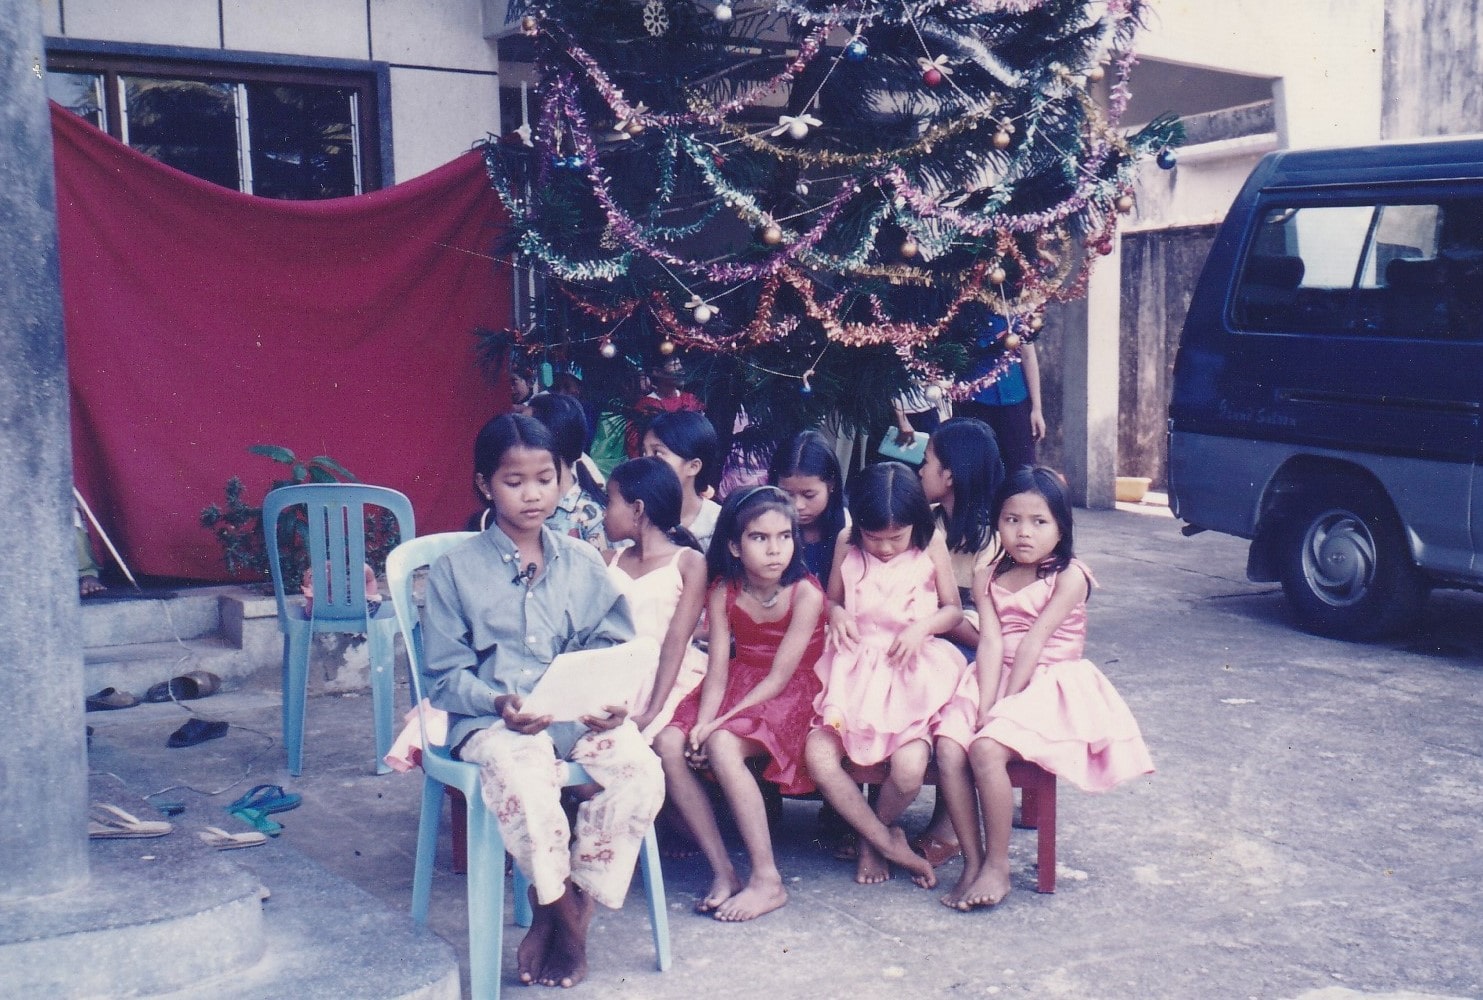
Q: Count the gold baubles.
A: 11